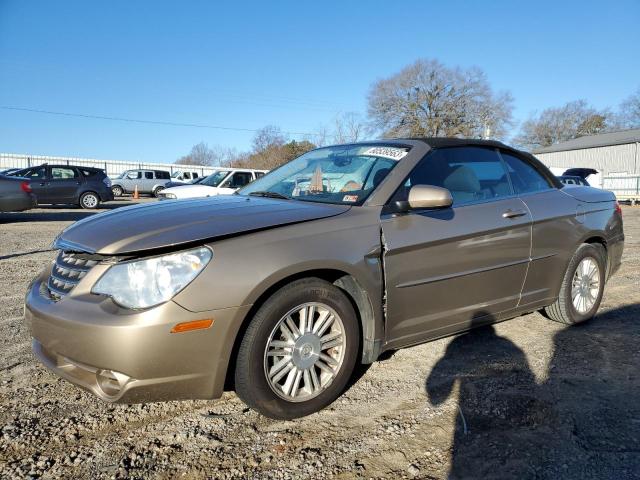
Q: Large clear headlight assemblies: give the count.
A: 1